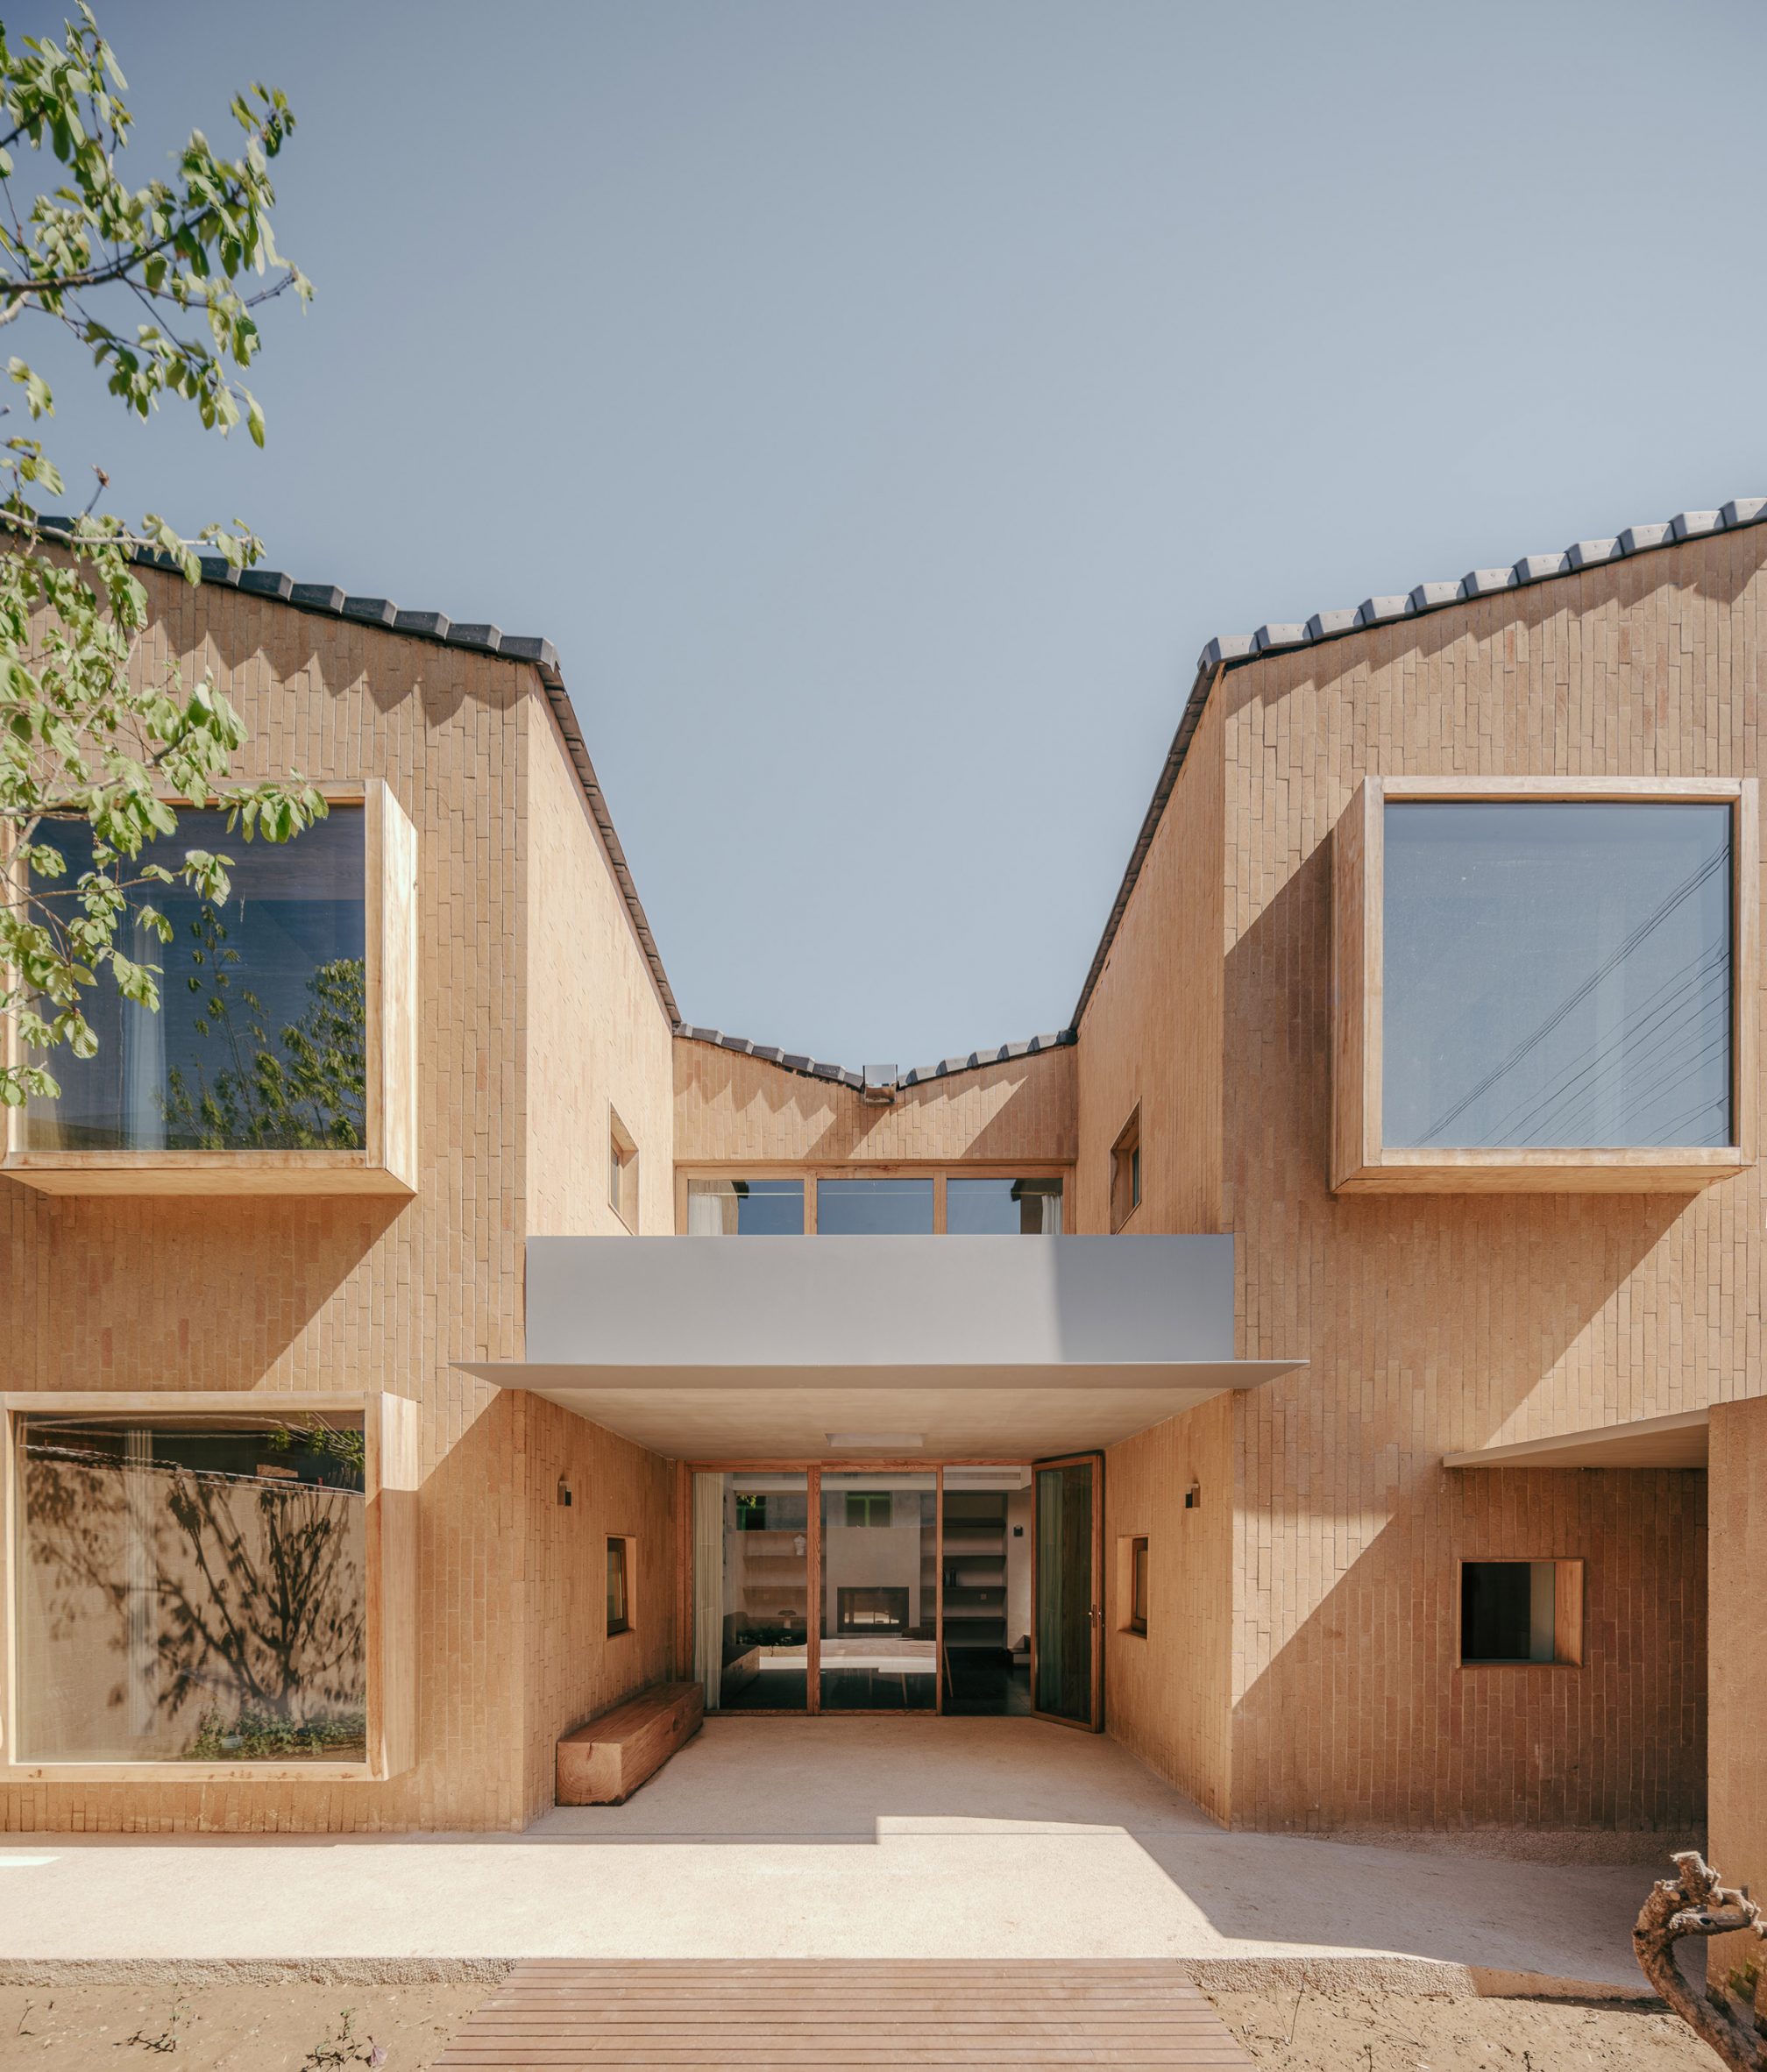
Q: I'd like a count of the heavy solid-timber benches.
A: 1